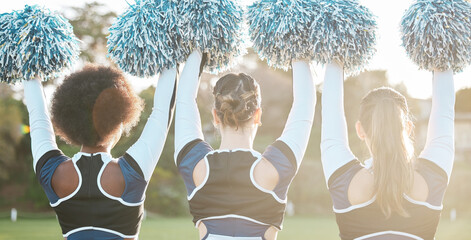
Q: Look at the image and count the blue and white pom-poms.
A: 6